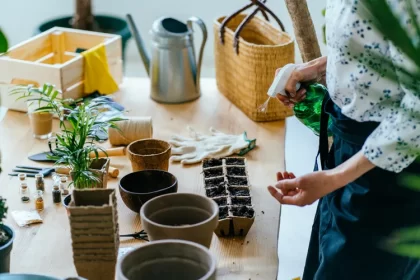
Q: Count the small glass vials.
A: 6